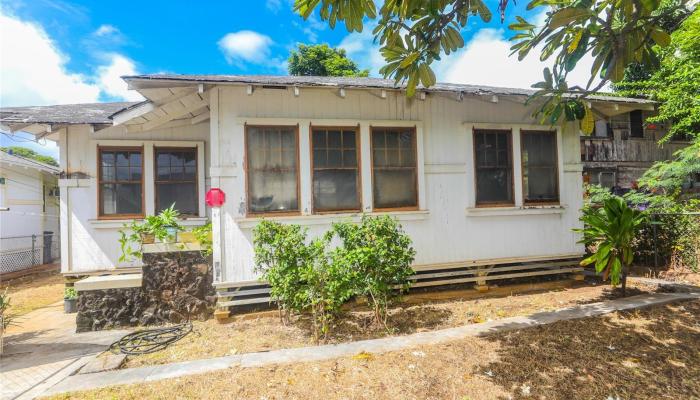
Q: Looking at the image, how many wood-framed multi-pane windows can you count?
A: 7